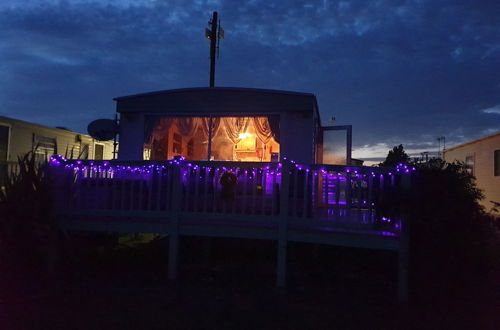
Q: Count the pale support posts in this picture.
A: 3